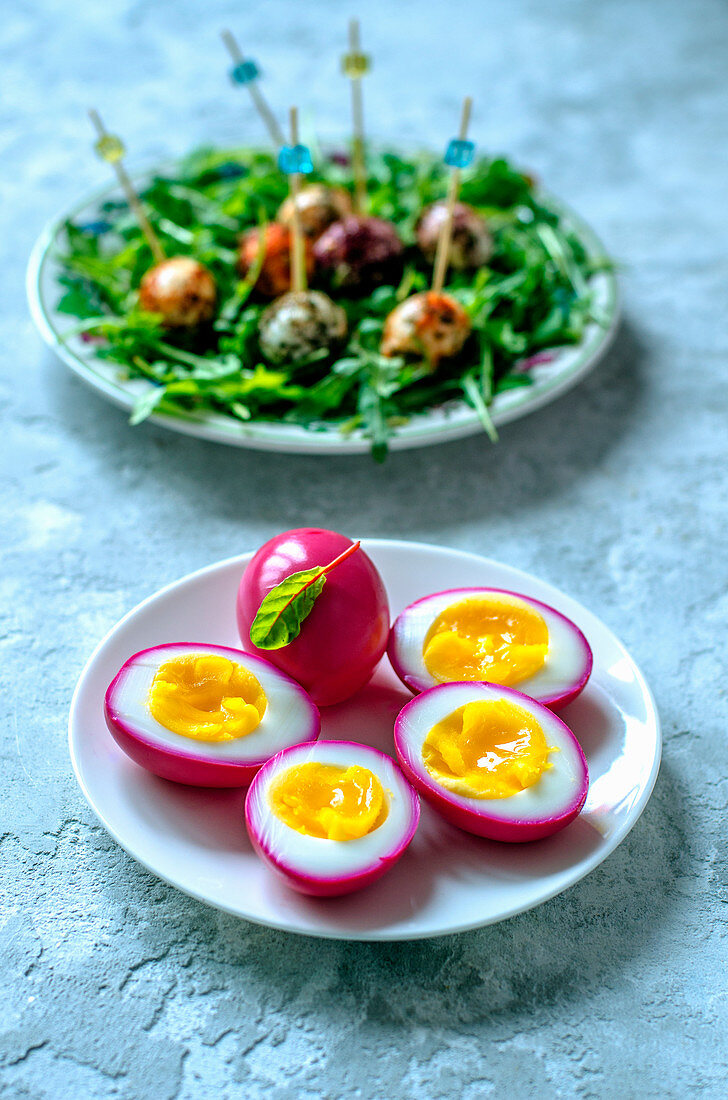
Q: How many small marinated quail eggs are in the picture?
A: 7